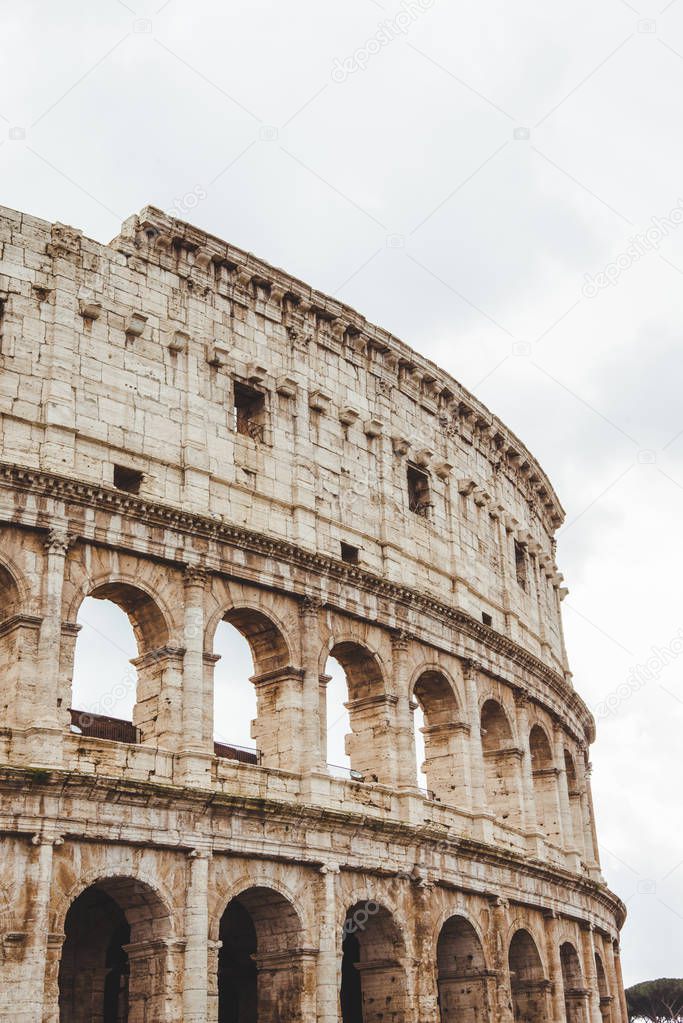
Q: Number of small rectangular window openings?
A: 6